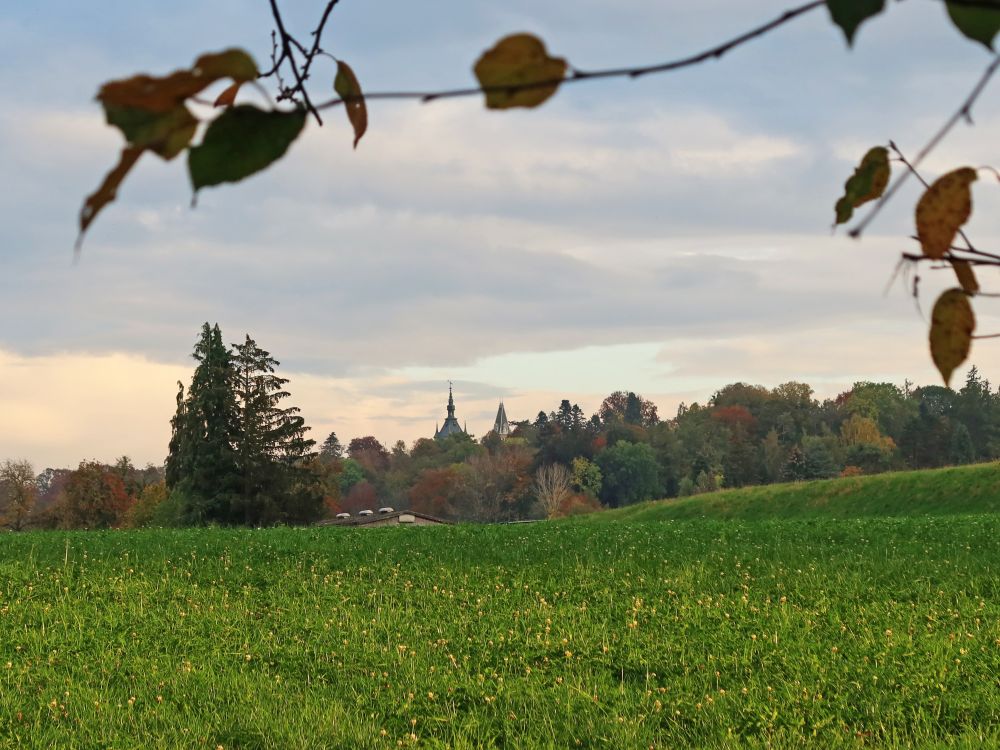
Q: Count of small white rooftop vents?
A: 3